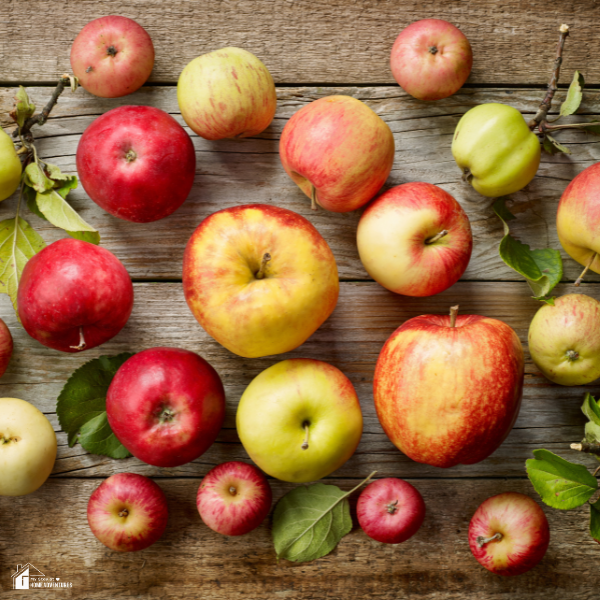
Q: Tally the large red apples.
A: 3